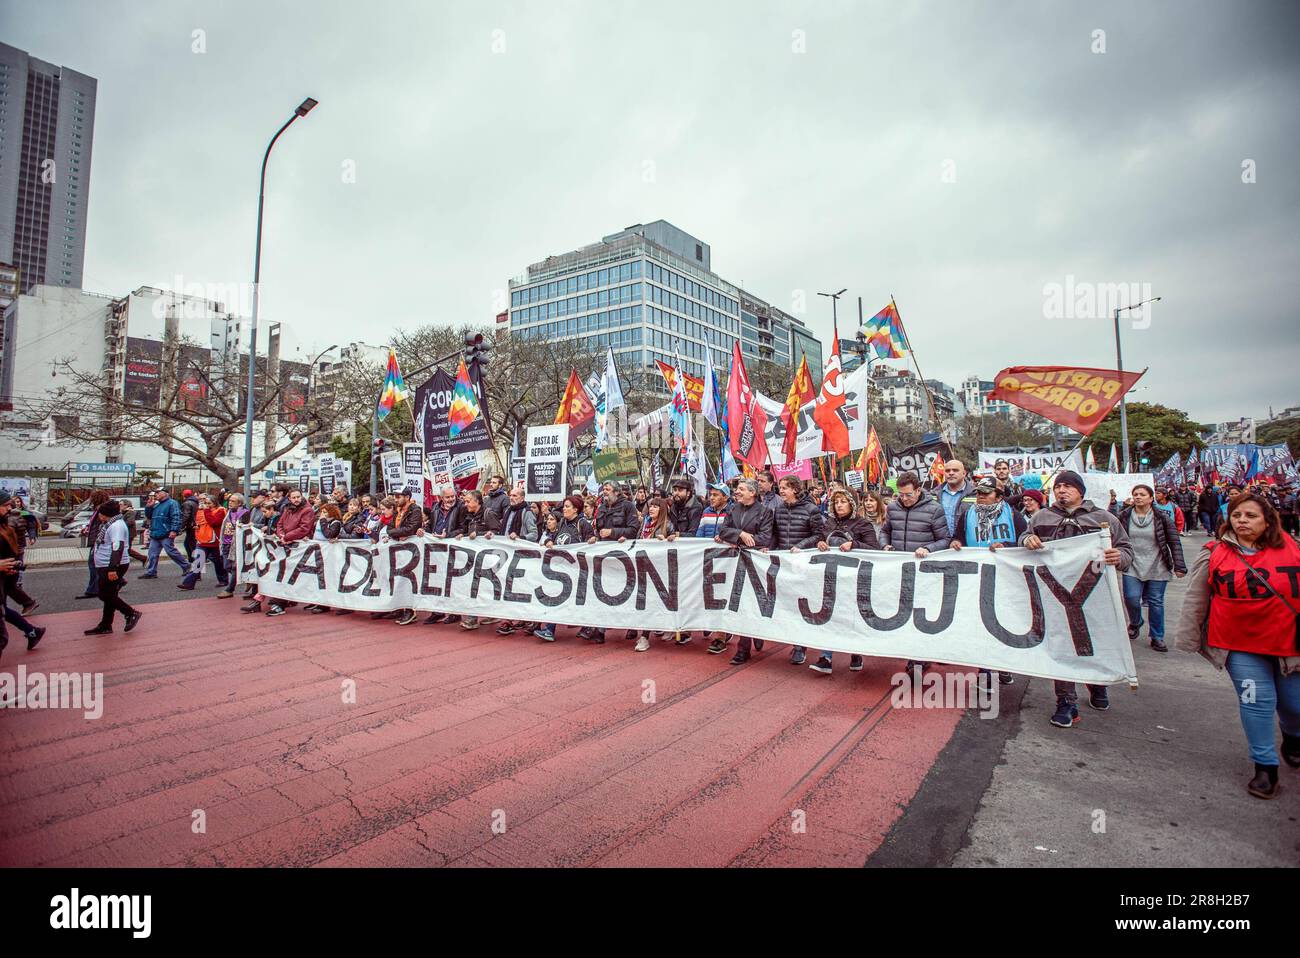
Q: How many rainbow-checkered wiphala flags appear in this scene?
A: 3